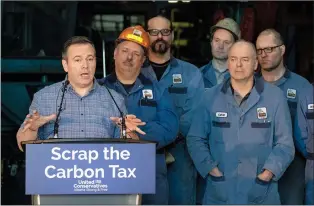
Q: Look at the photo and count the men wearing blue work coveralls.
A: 5